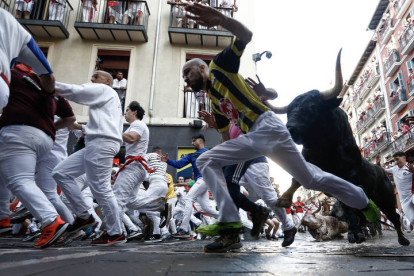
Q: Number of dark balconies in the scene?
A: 3